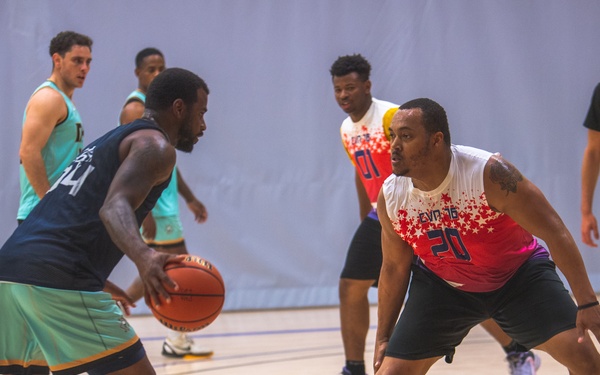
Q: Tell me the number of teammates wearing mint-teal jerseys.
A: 2